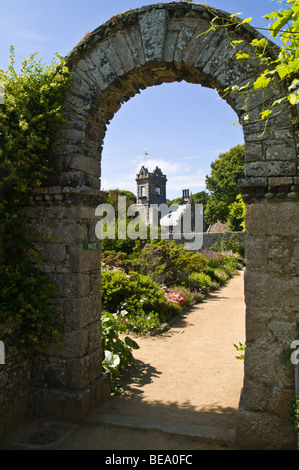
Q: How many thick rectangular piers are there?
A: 2